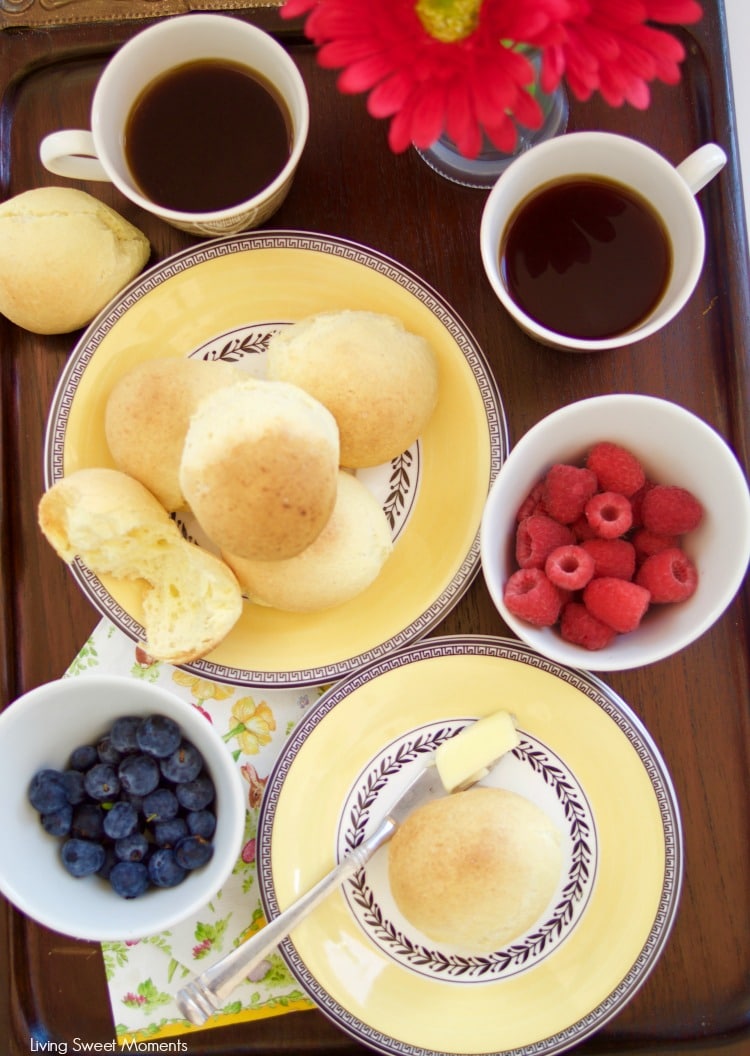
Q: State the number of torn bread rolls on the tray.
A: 1